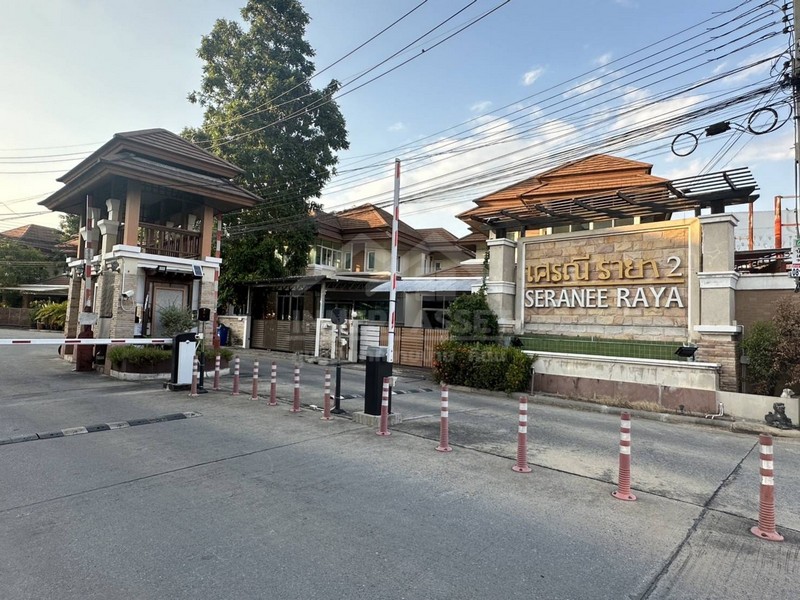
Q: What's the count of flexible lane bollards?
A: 12